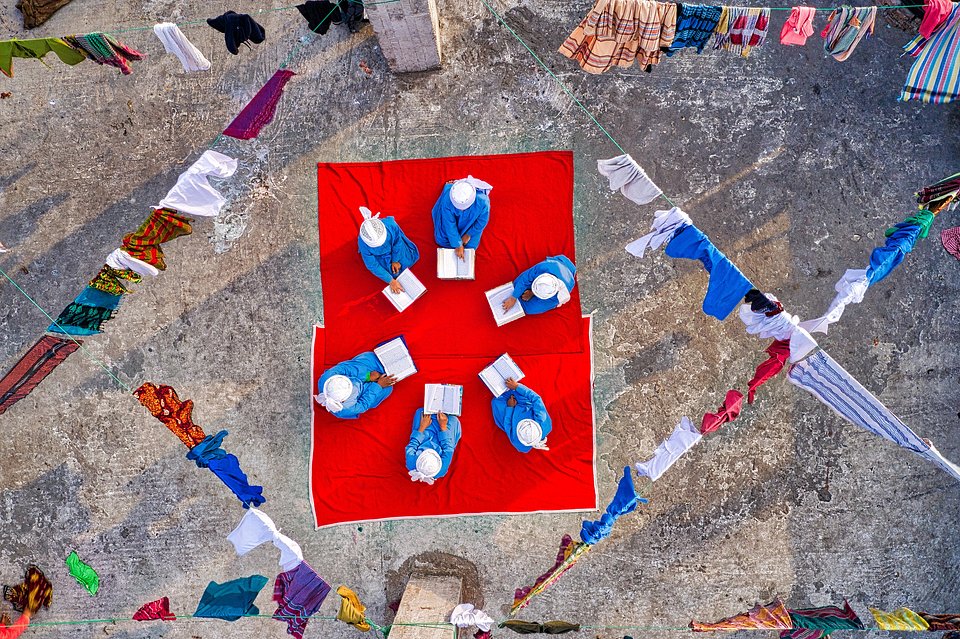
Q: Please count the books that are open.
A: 6